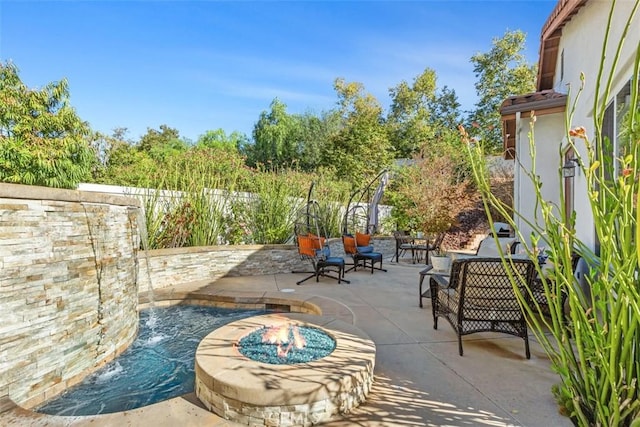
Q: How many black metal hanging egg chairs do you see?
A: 2